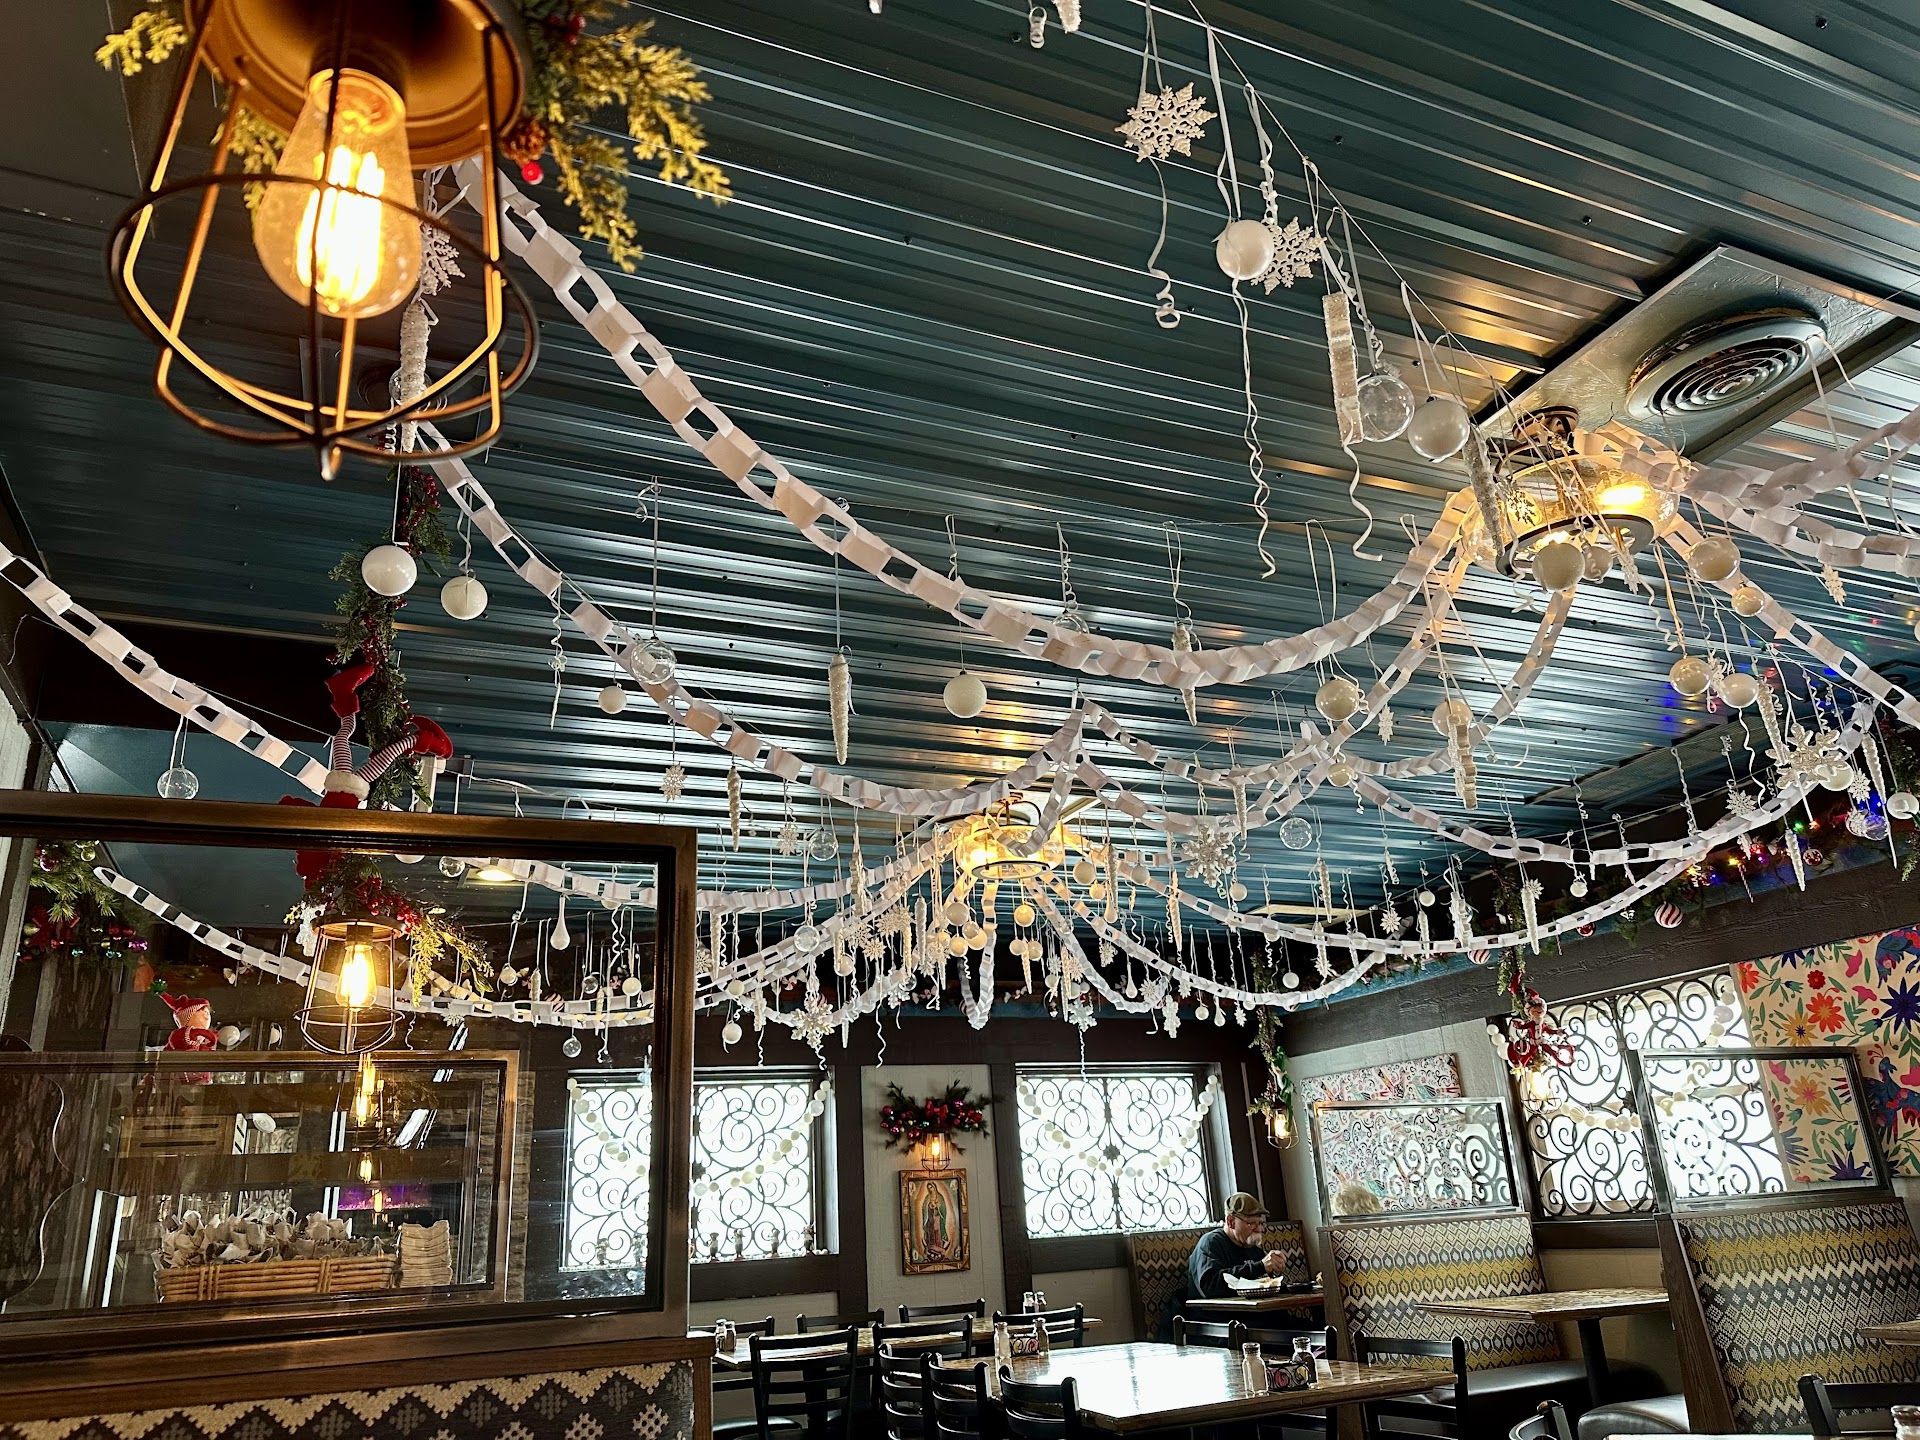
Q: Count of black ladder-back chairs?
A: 14